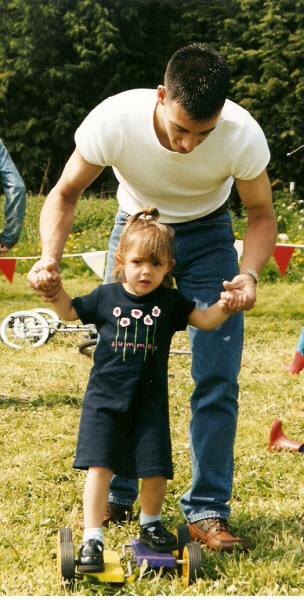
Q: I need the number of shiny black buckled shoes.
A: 2